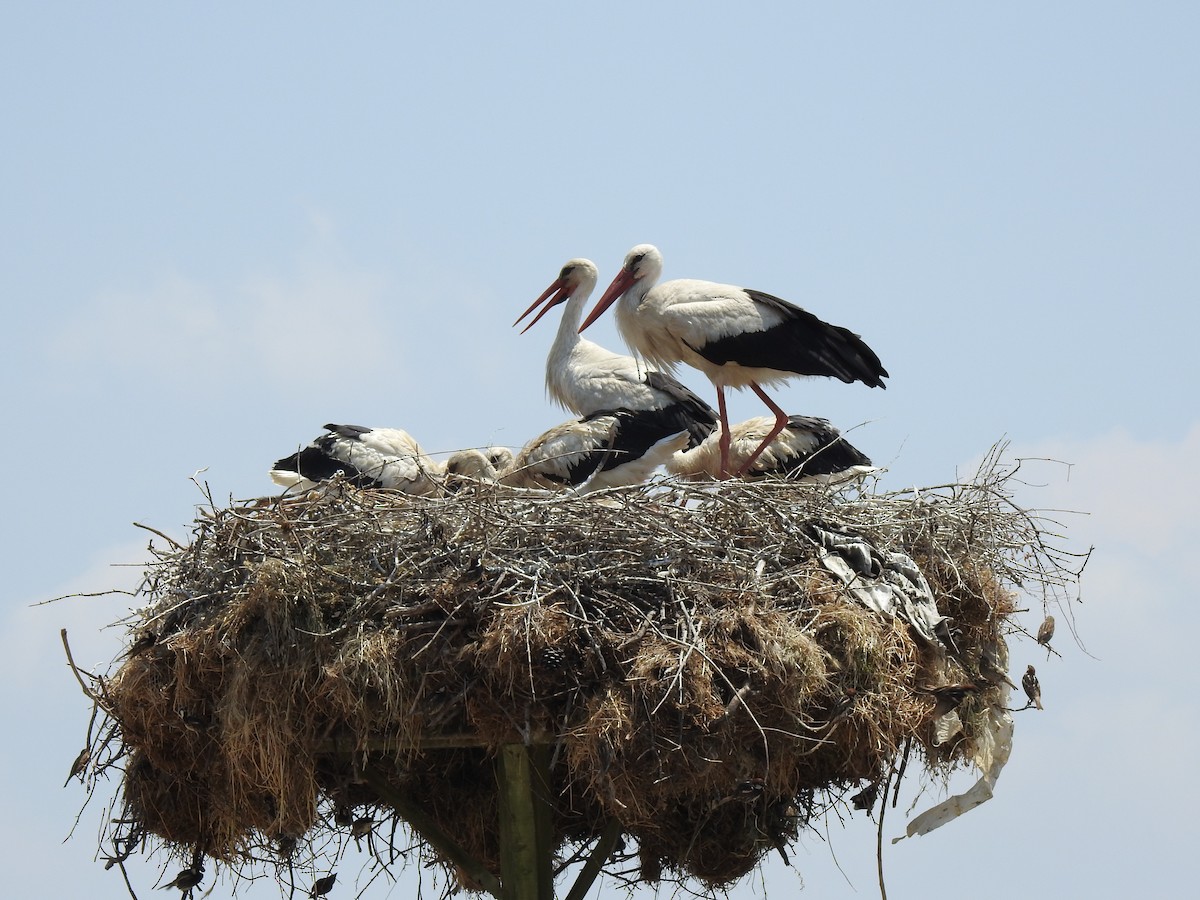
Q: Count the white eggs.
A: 0